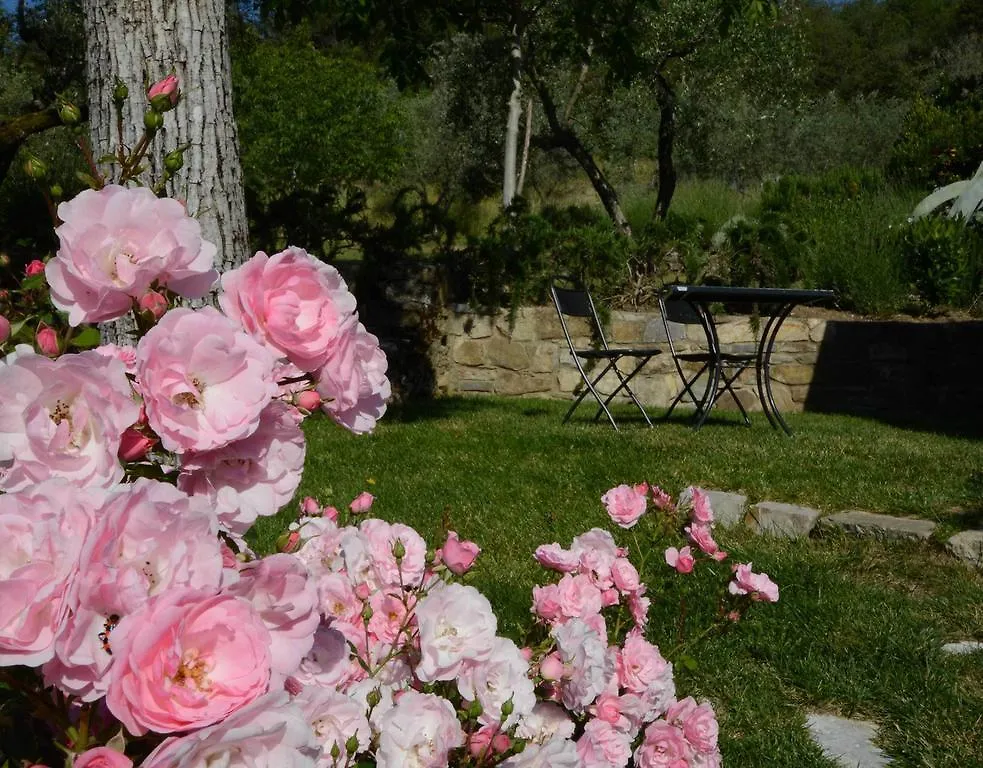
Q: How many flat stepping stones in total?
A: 2